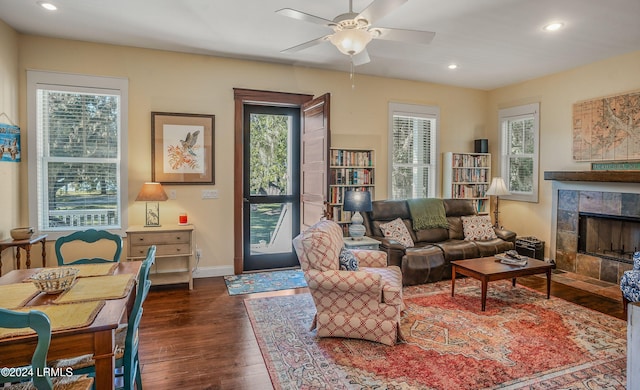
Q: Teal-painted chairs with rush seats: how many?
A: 3